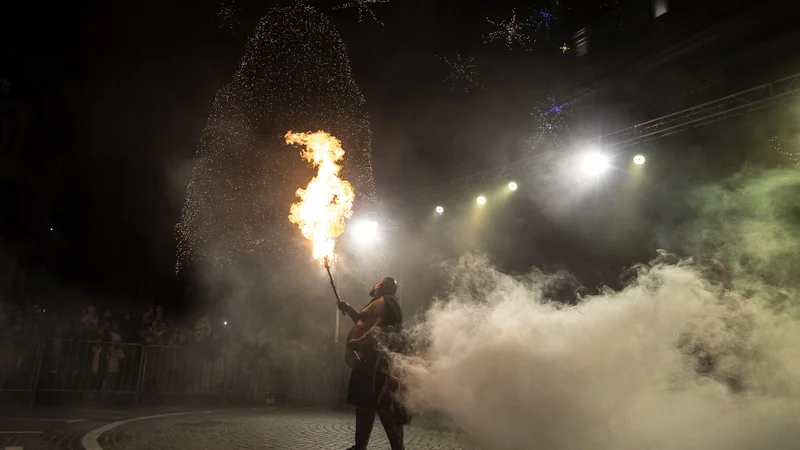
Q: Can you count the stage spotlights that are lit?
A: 6